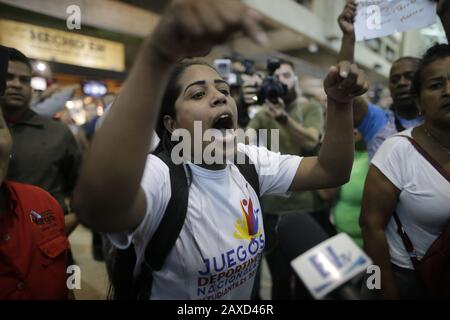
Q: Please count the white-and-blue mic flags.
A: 1